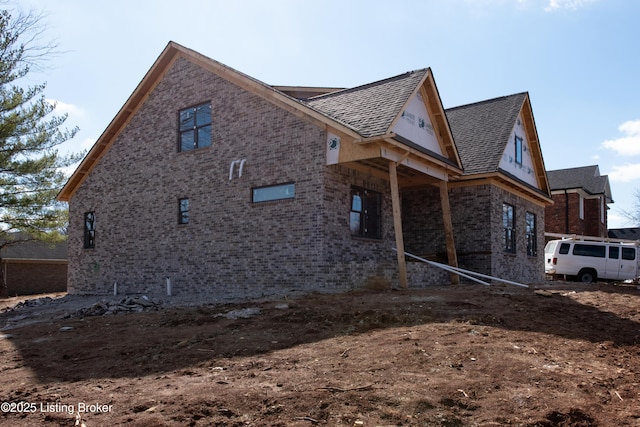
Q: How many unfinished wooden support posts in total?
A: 2